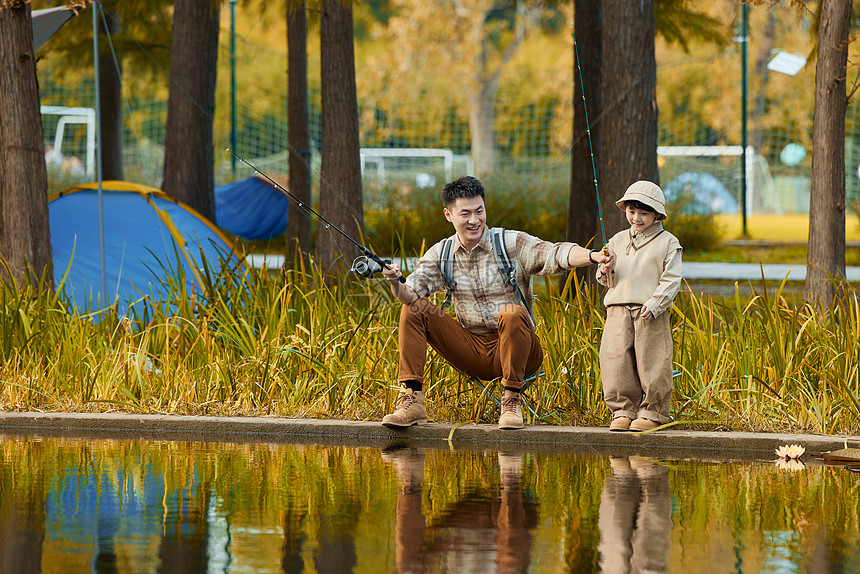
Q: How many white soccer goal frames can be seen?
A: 3